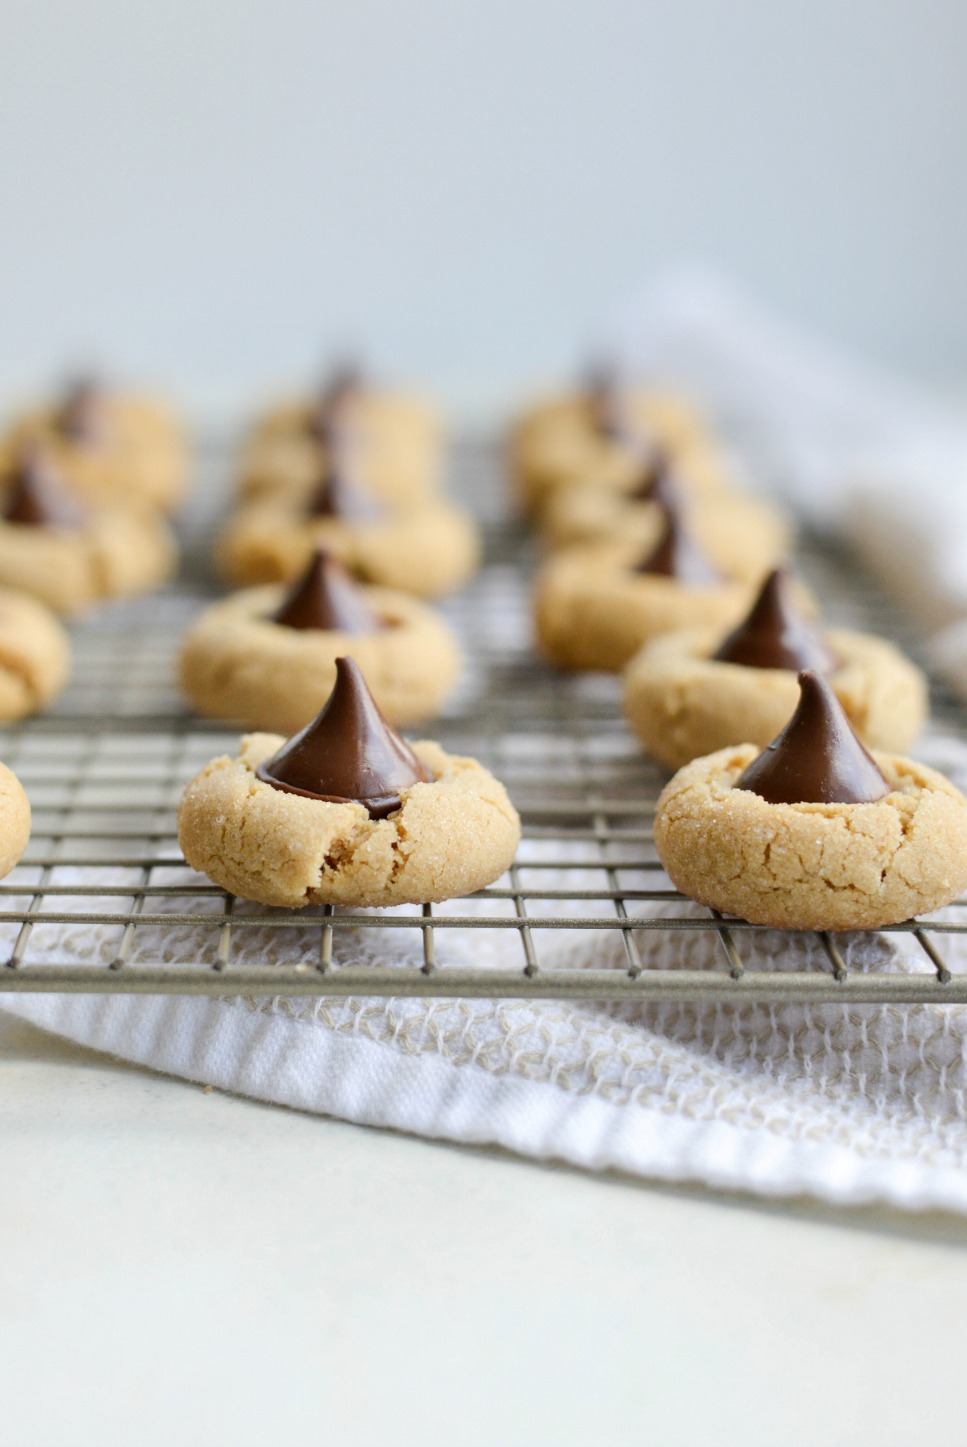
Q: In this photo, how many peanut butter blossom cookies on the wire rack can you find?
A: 13